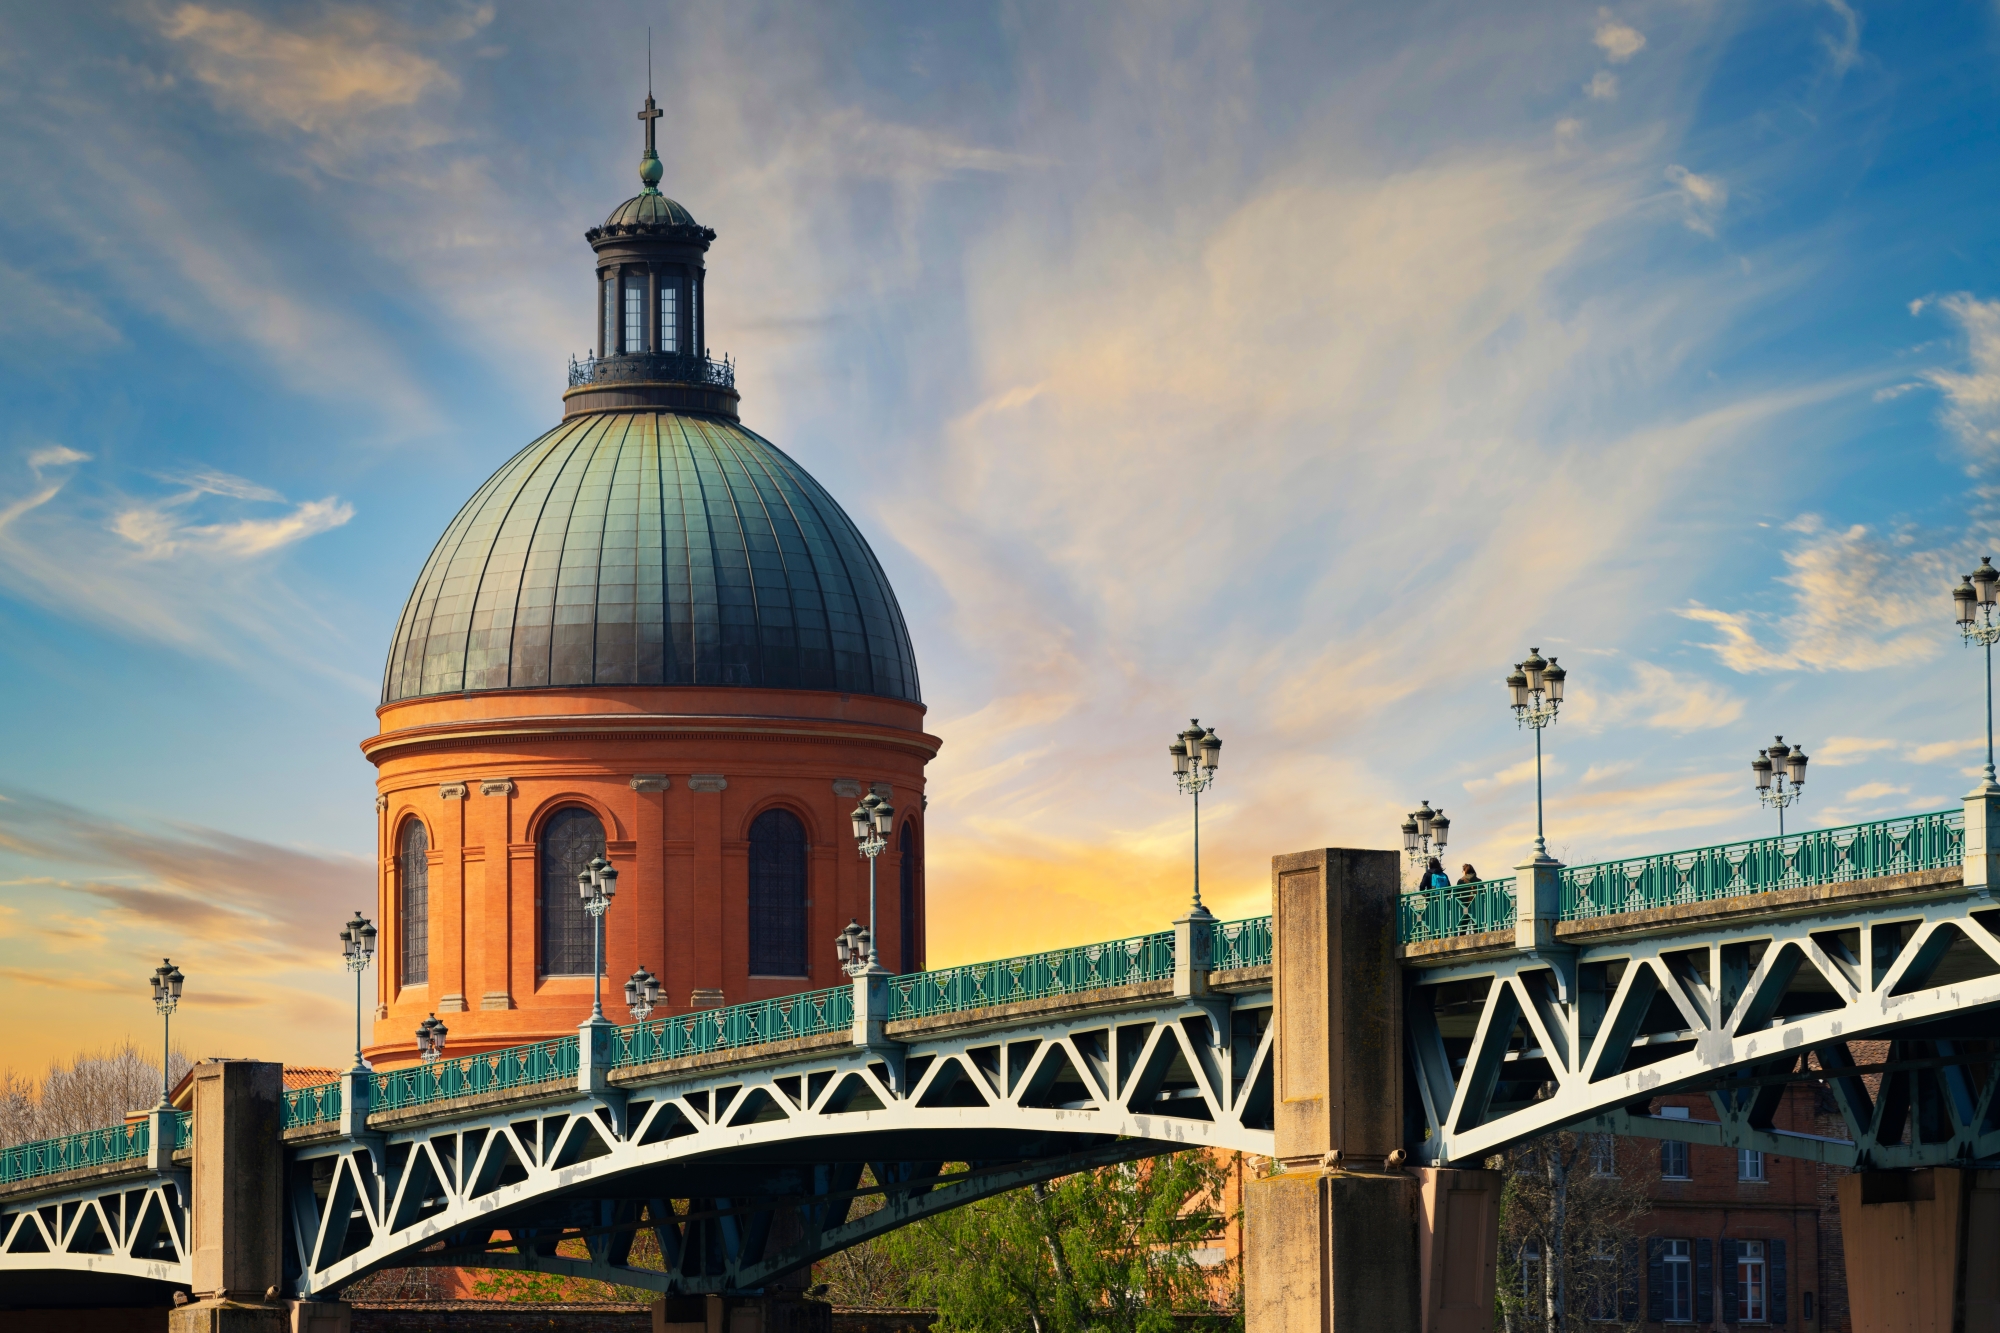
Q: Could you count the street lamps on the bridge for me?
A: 12